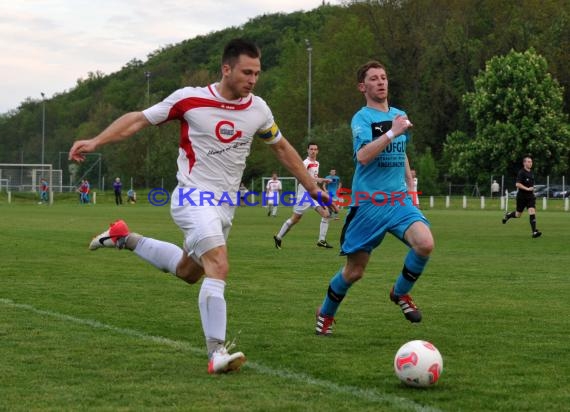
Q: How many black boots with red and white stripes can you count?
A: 2